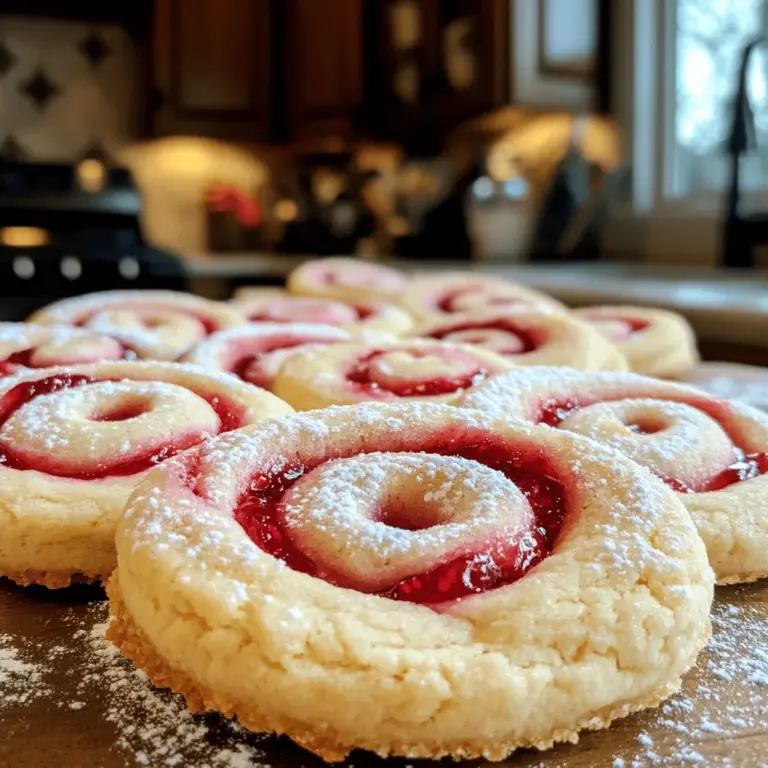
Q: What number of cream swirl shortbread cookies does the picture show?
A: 12